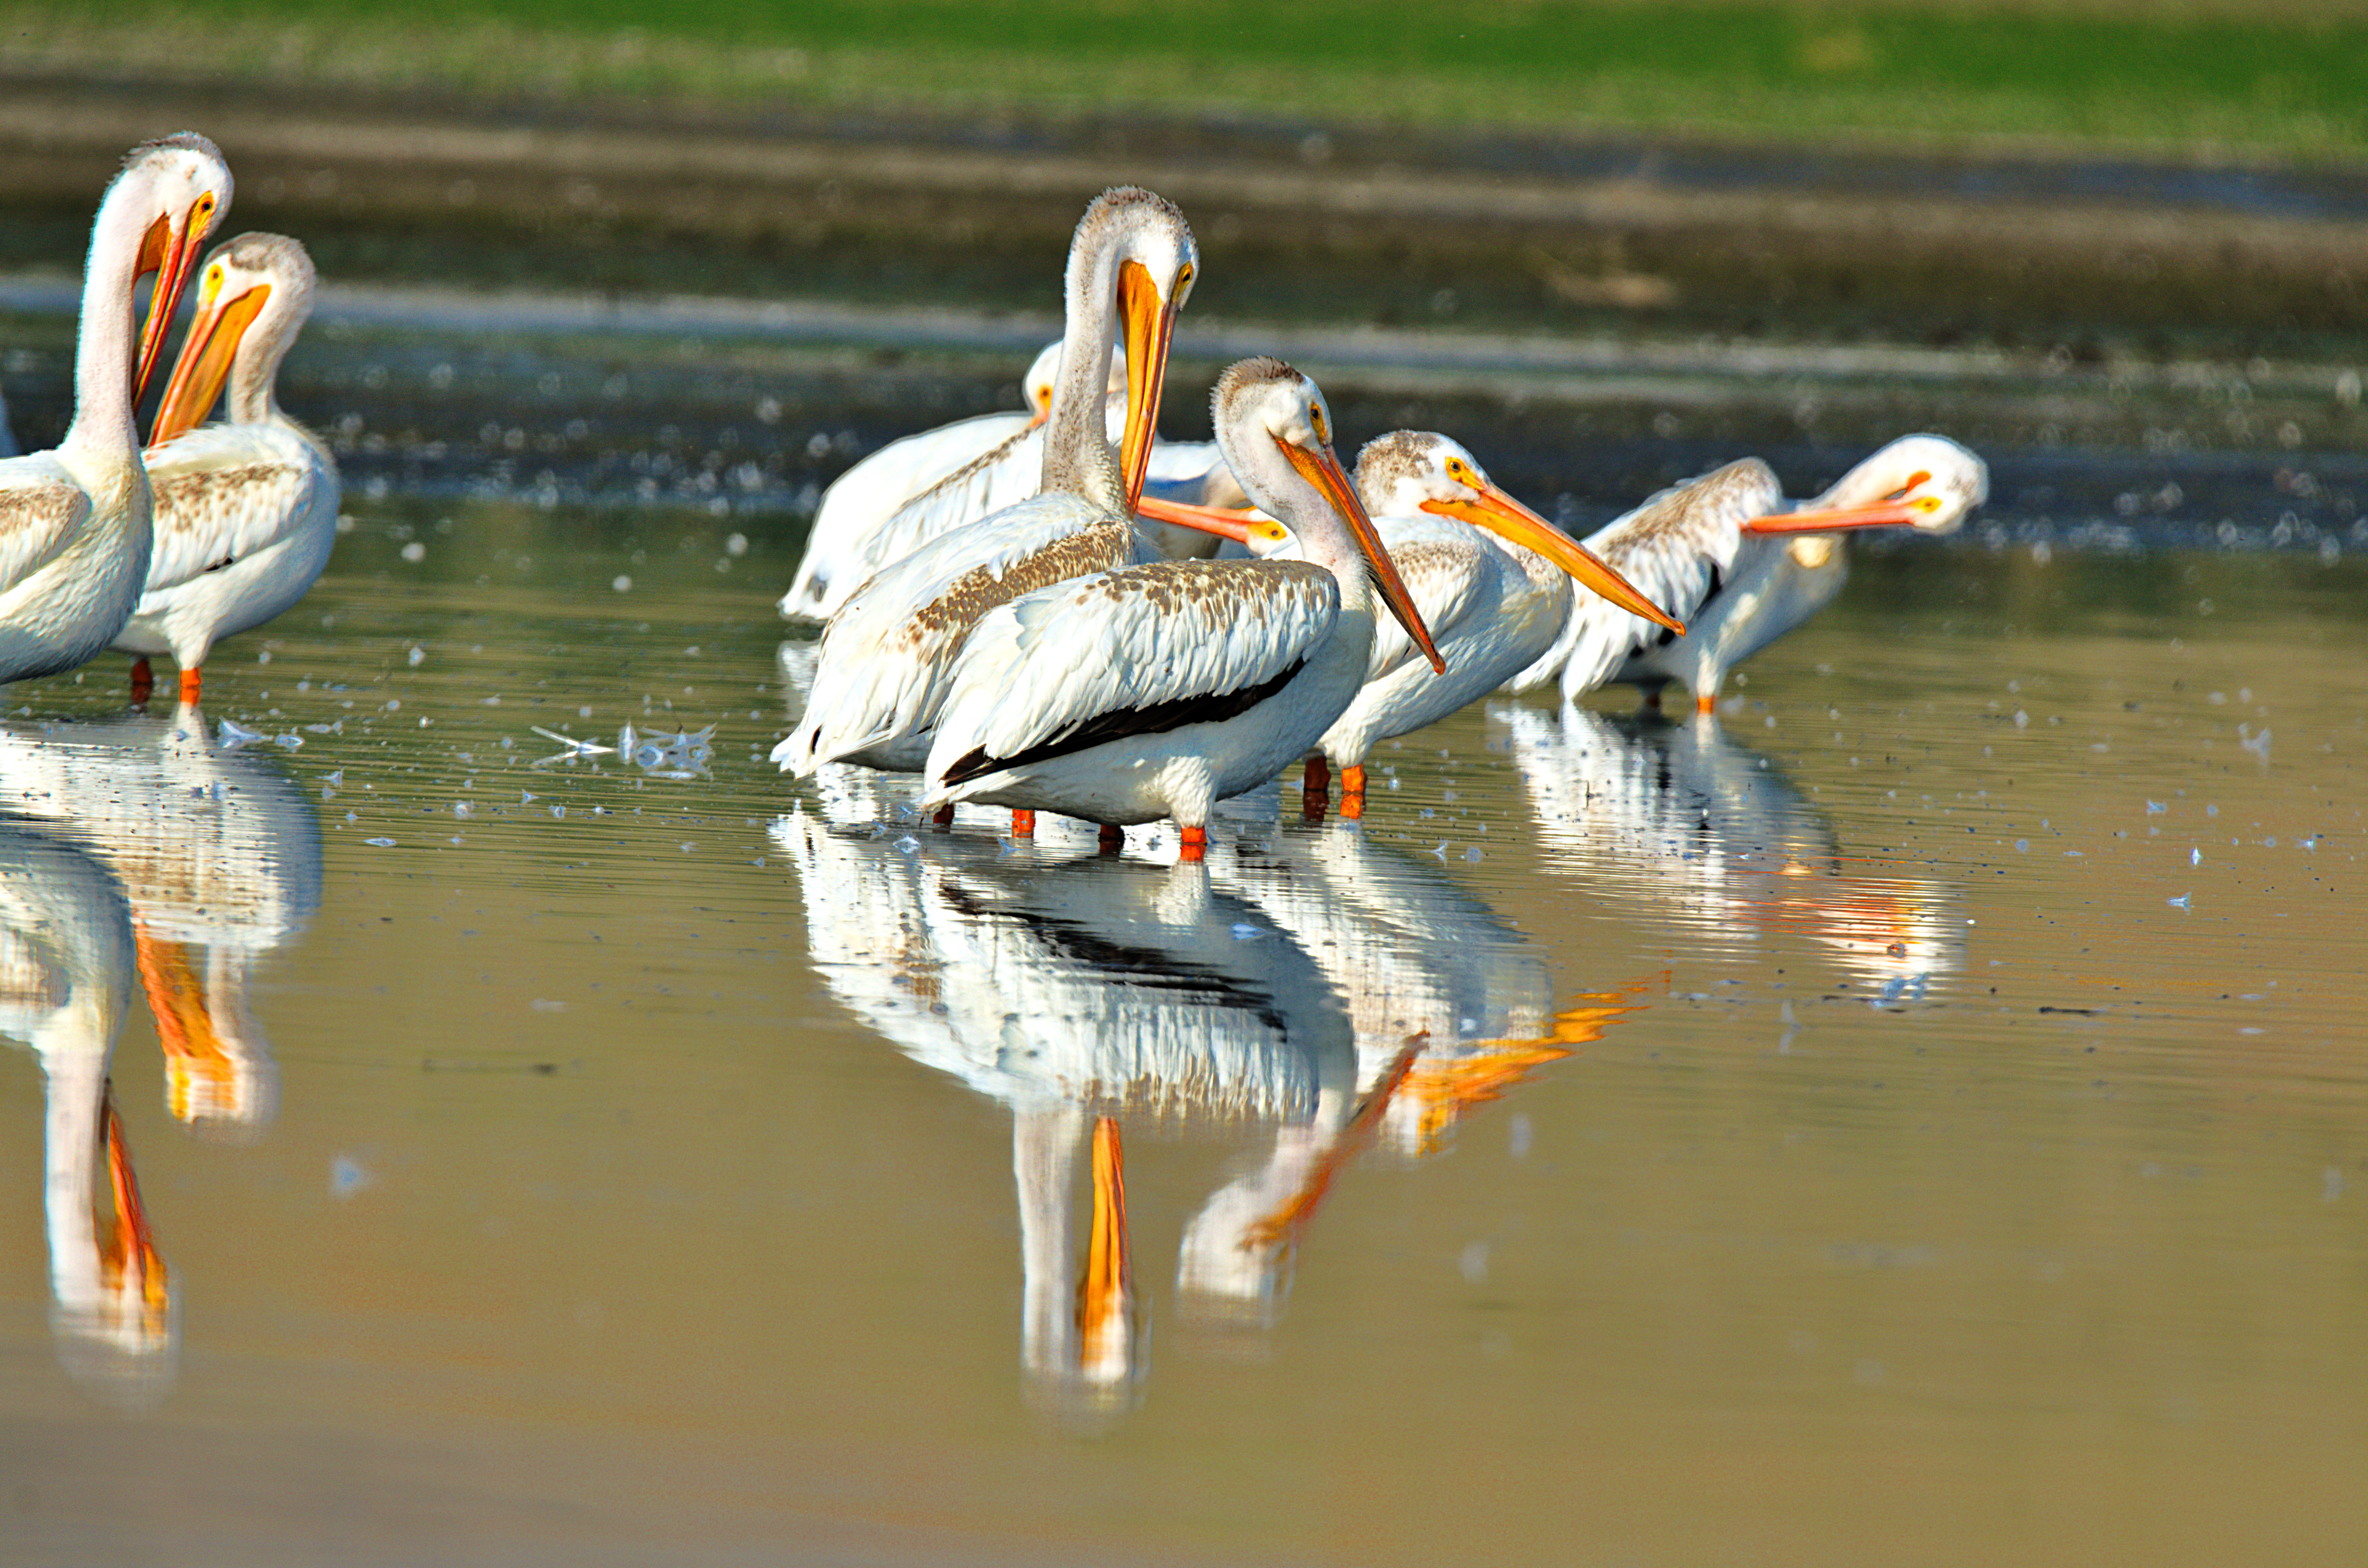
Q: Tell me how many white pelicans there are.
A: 8